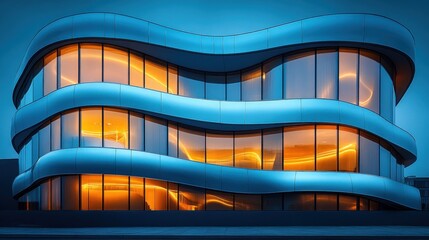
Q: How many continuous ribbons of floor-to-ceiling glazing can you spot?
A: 3